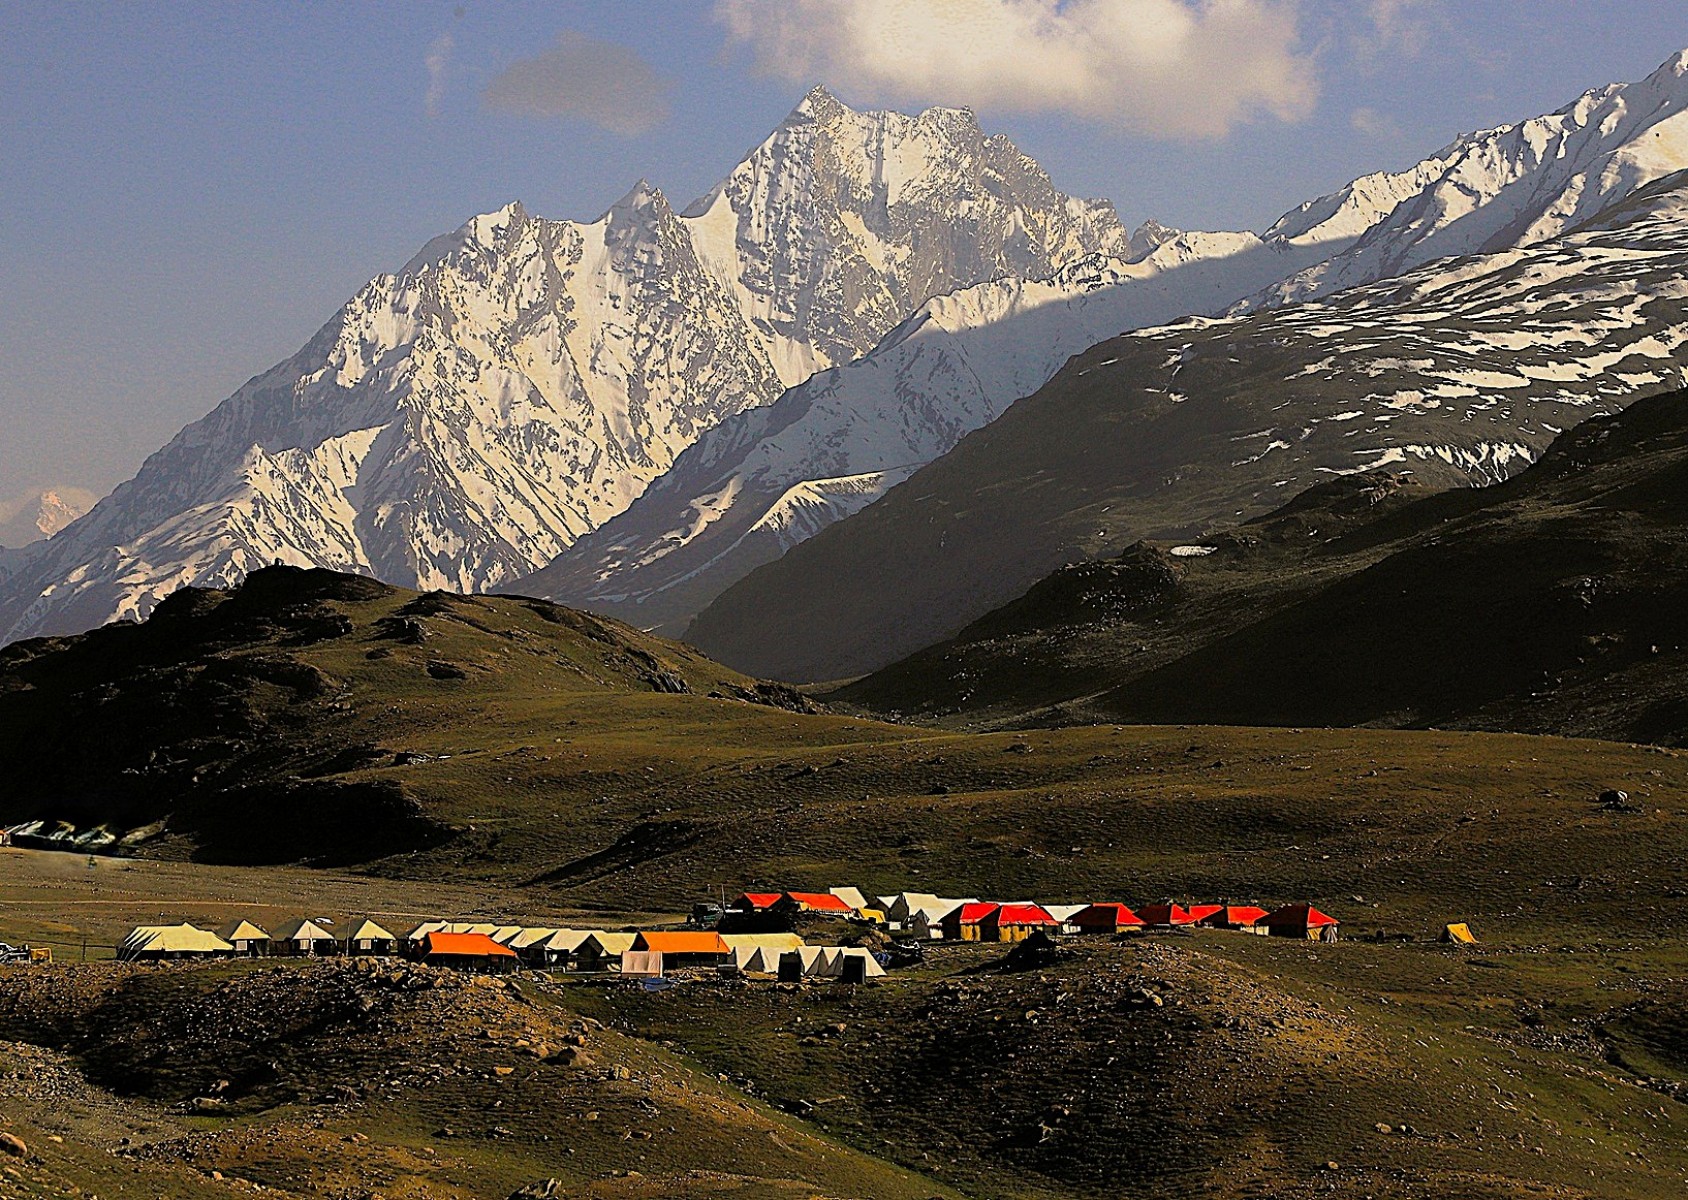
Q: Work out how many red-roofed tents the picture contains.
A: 9